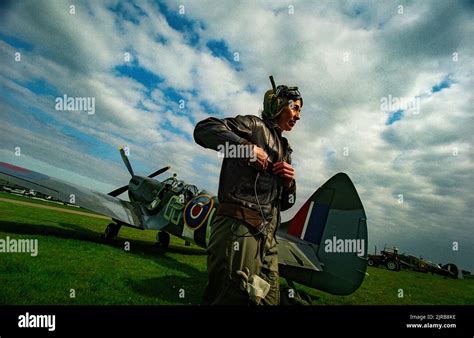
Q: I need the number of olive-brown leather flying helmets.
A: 1